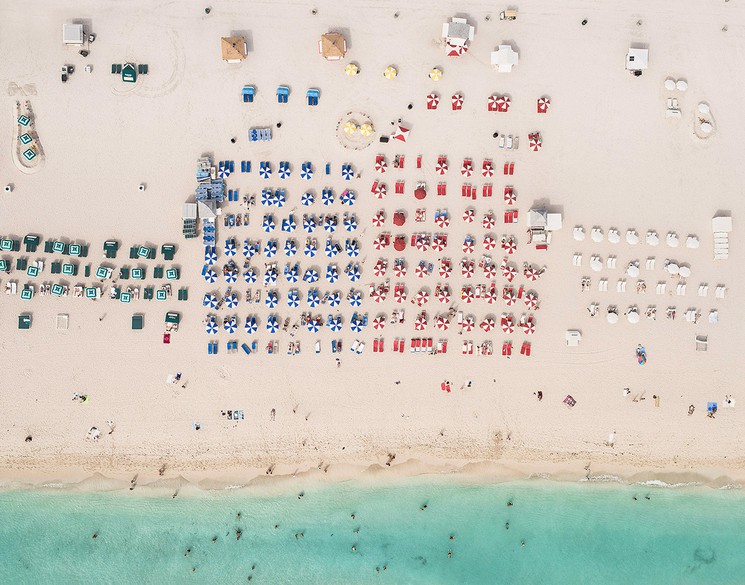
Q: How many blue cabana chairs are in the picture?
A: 3